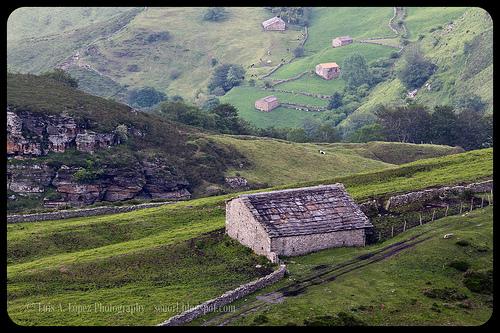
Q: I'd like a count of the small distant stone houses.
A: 4